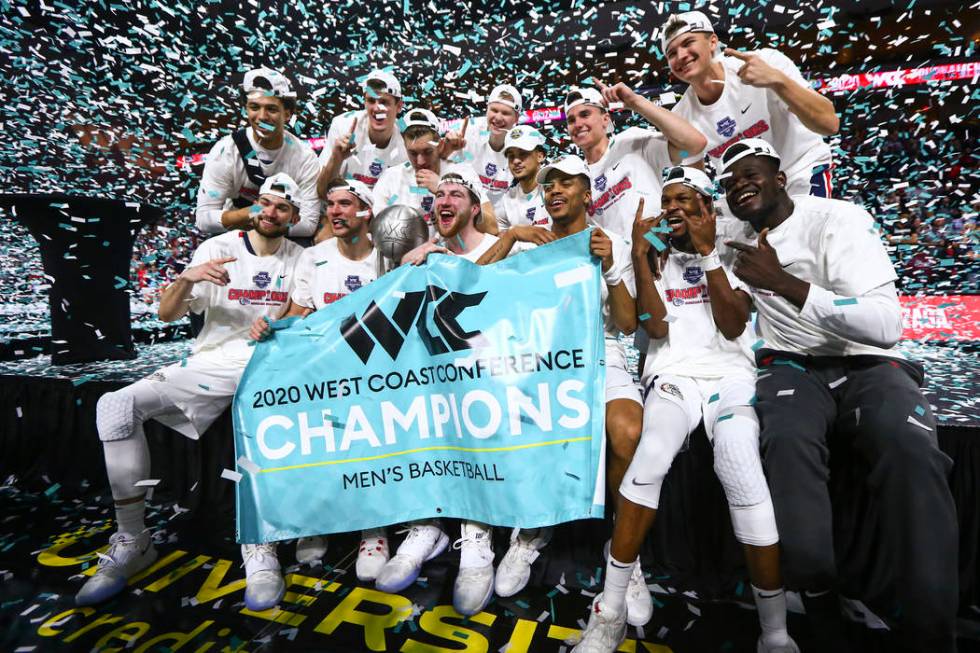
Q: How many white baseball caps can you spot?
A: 13